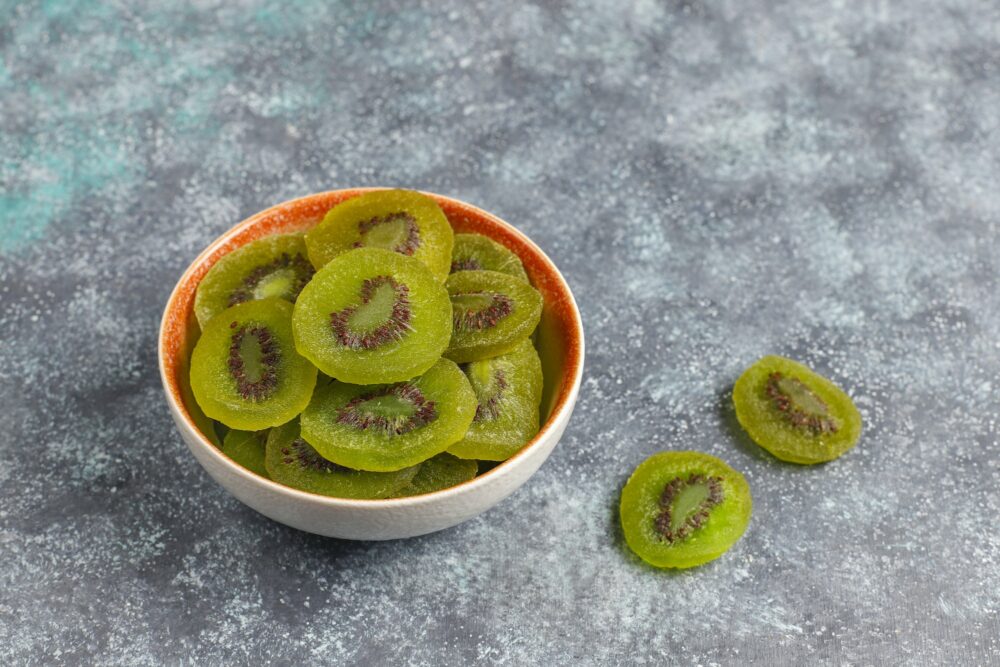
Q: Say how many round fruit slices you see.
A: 13